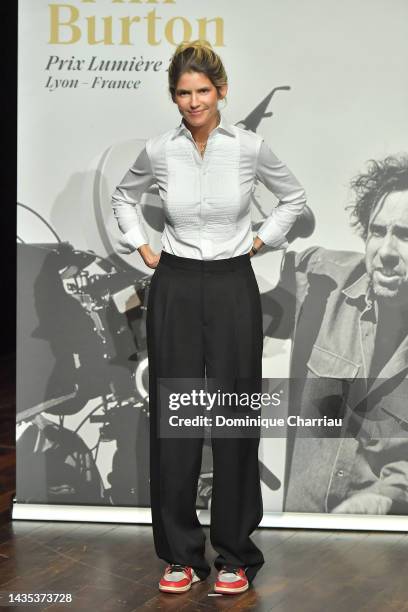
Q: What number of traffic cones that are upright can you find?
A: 0